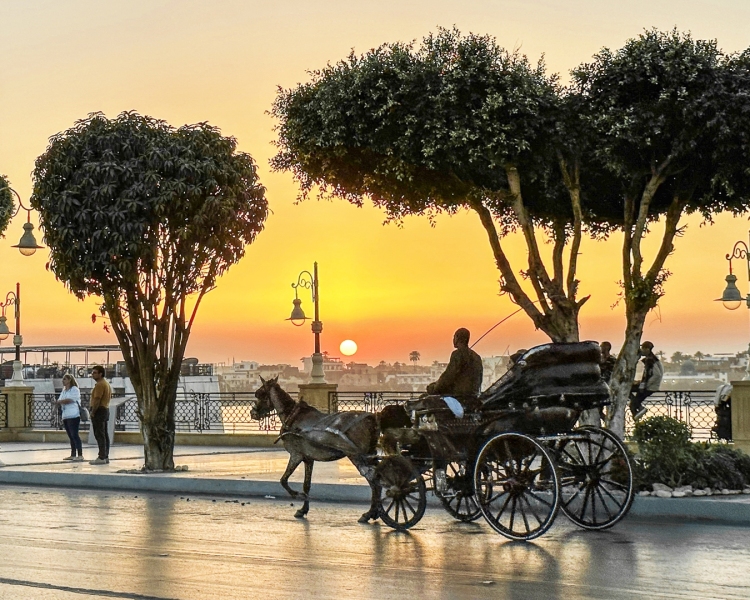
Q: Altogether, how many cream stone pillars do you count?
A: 3